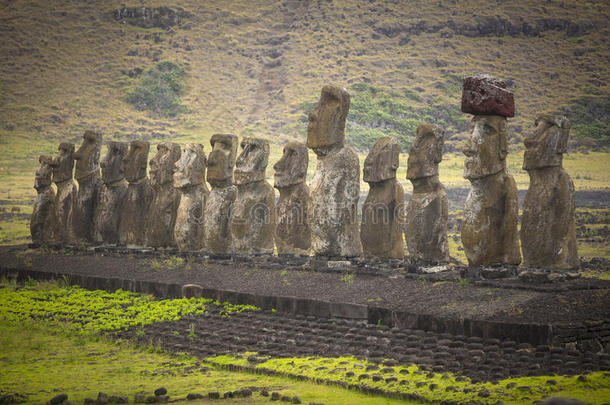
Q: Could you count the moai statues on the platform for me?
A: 15